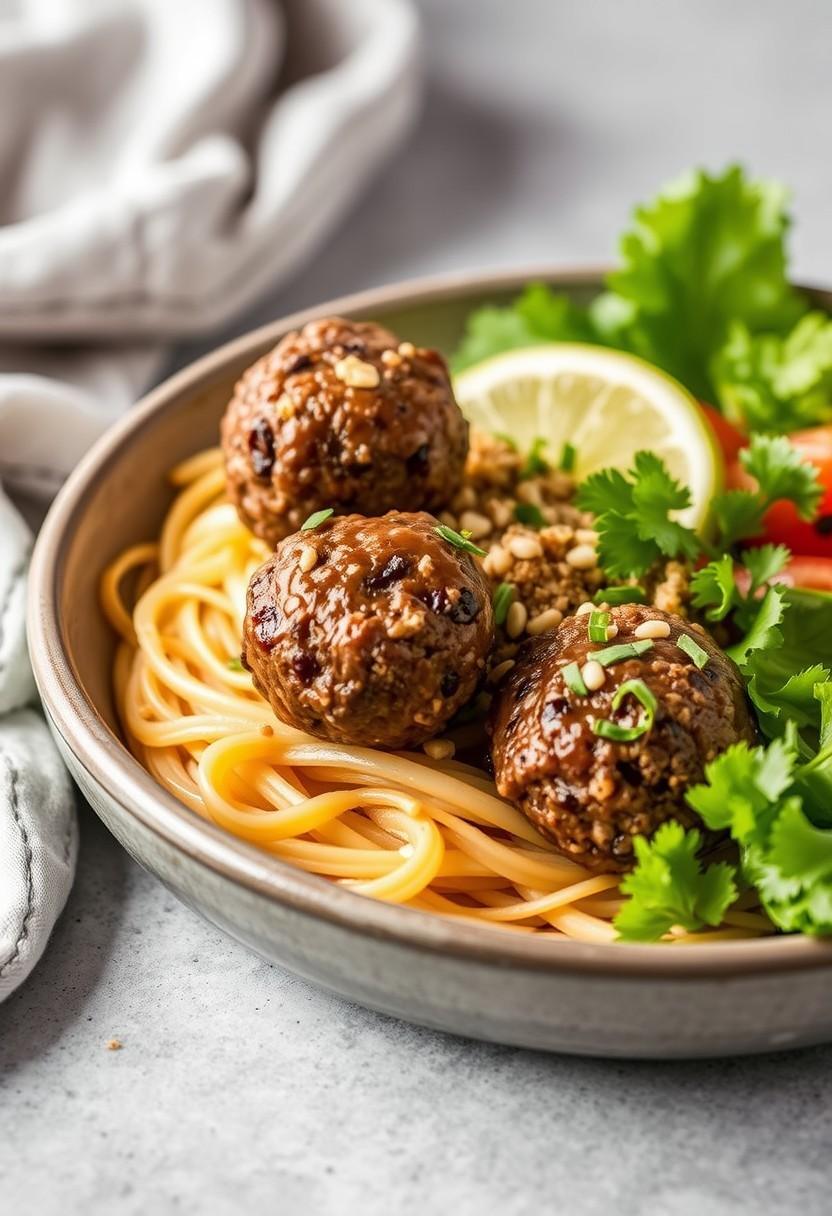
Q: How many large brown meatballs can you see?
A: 3